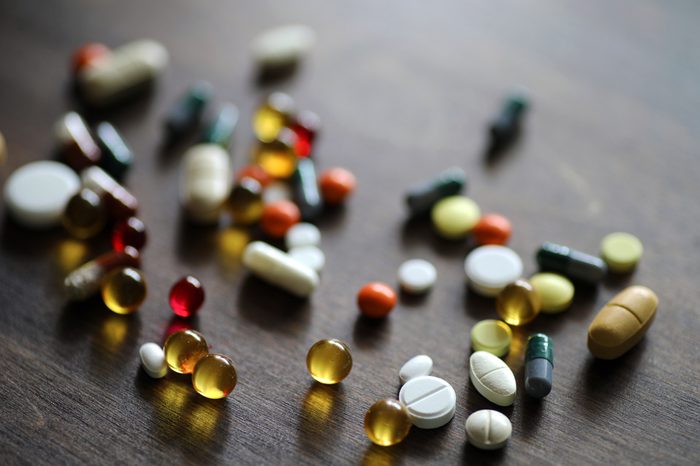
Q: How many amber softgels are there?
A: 10